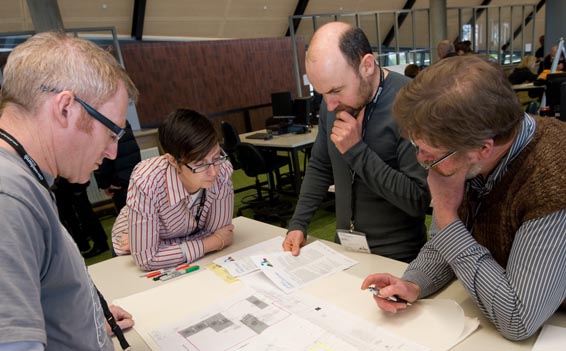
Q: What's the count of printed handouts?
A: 2